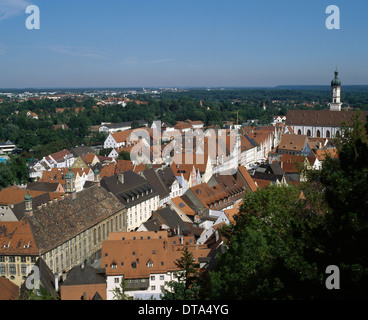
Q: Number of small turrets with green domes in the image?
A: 3